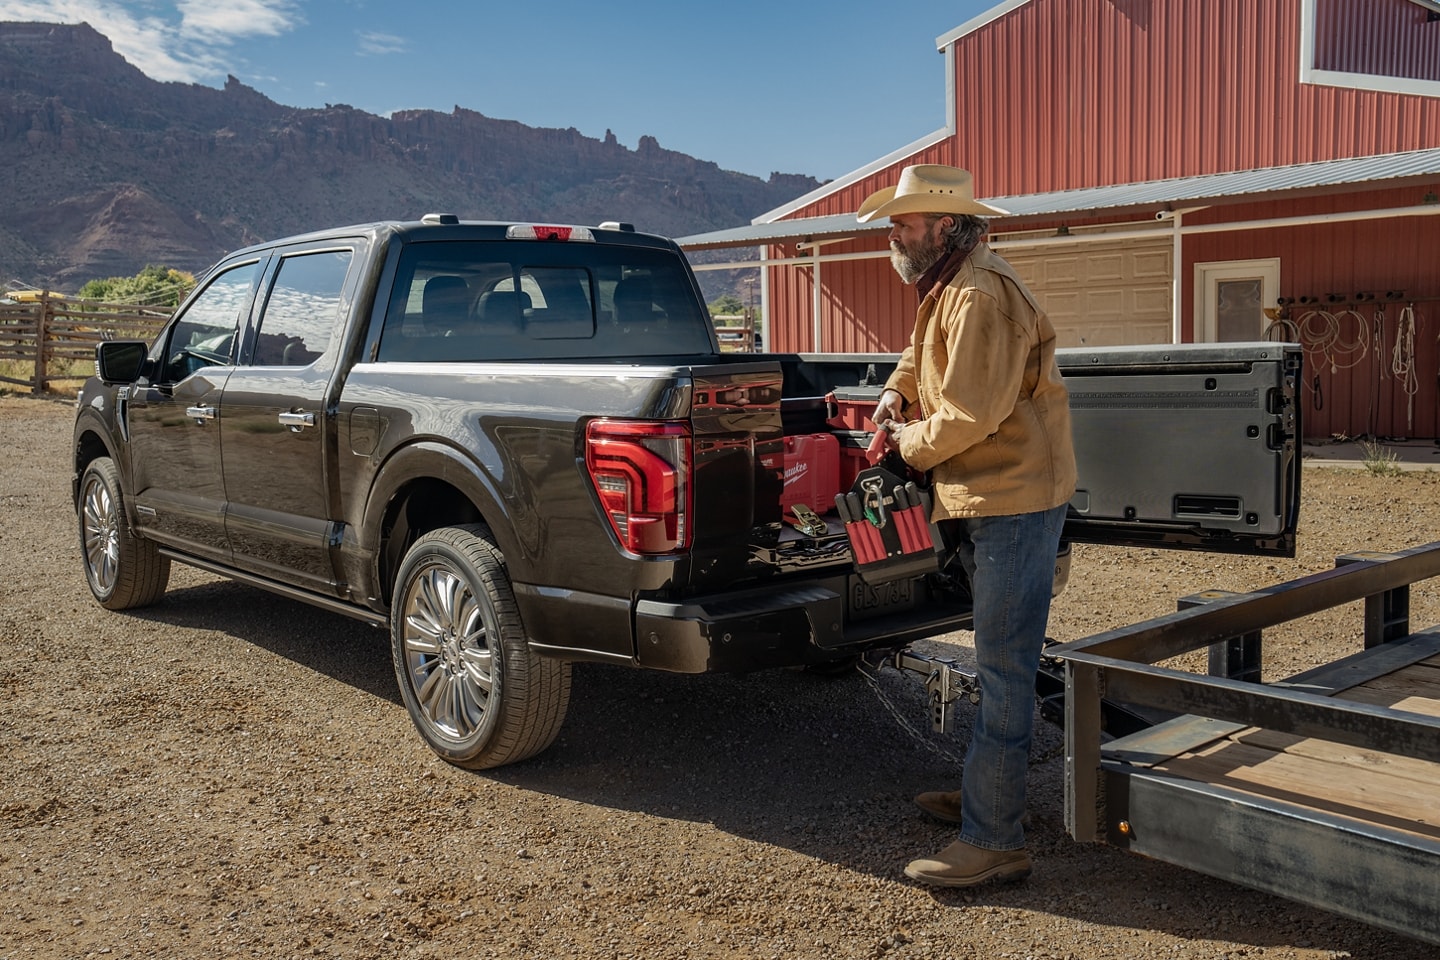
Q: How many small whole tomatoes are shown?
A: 0